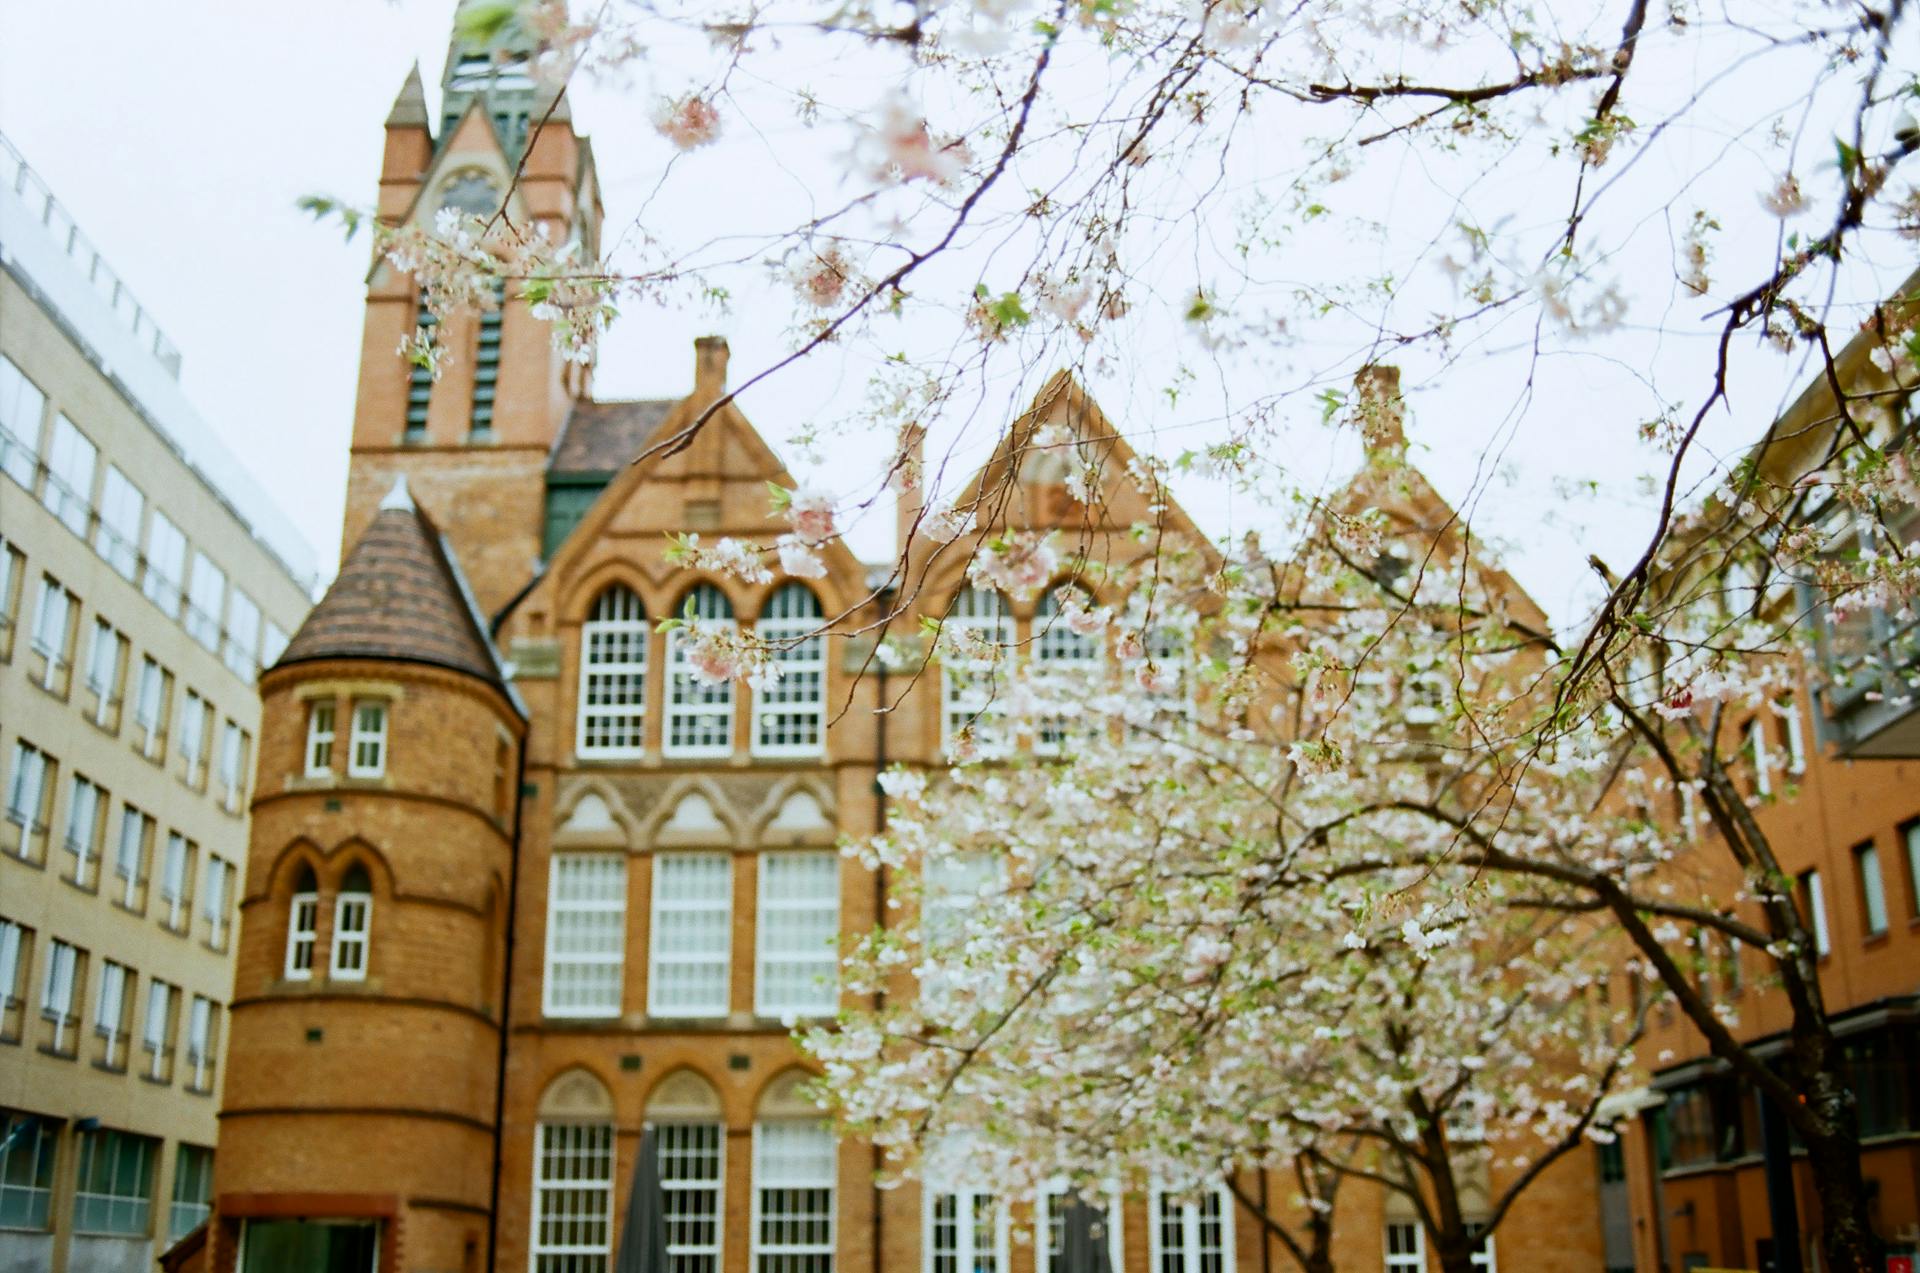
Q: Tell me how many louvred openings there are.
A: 2